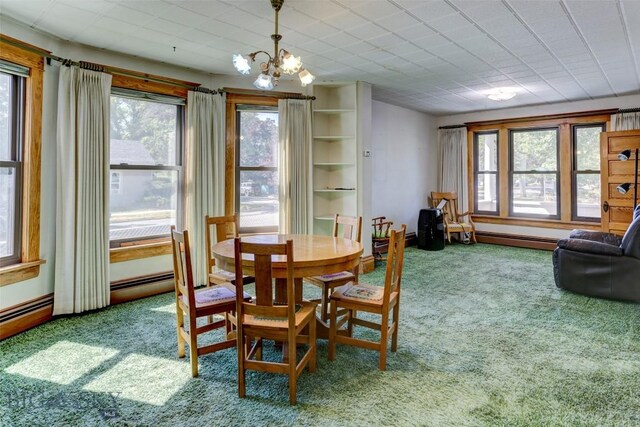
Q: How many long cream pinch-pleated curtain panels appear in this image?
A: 5